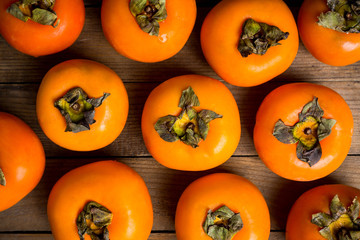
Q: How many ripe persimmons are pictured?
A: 11